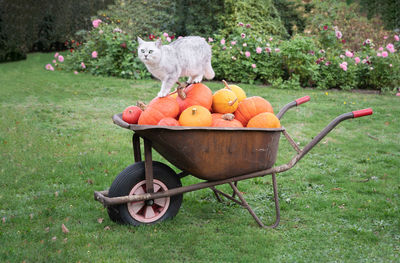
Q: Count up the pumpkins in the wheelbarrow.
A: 11